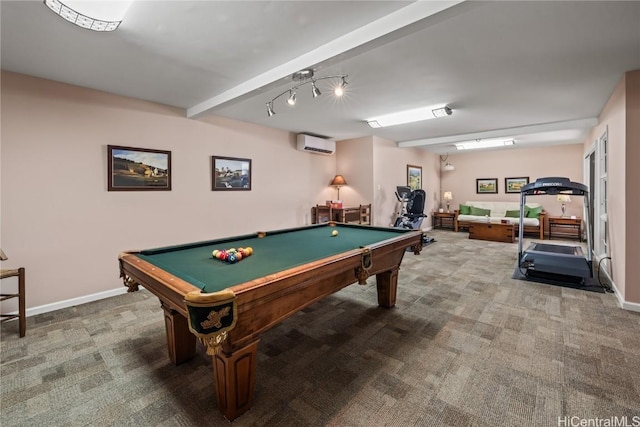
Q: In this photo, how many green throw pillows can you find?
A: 4